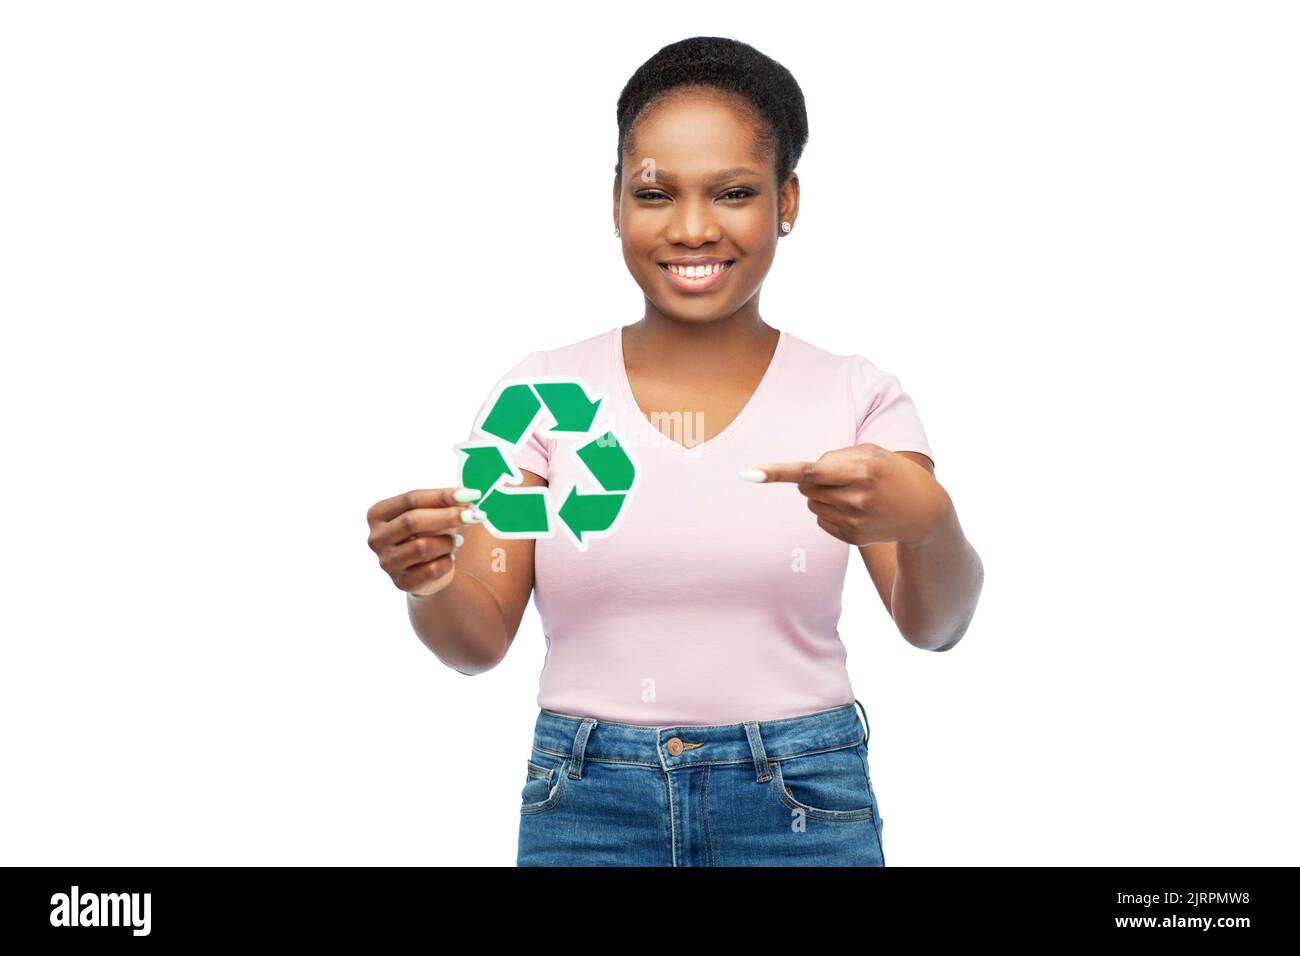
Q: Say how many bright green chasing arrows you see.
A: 3